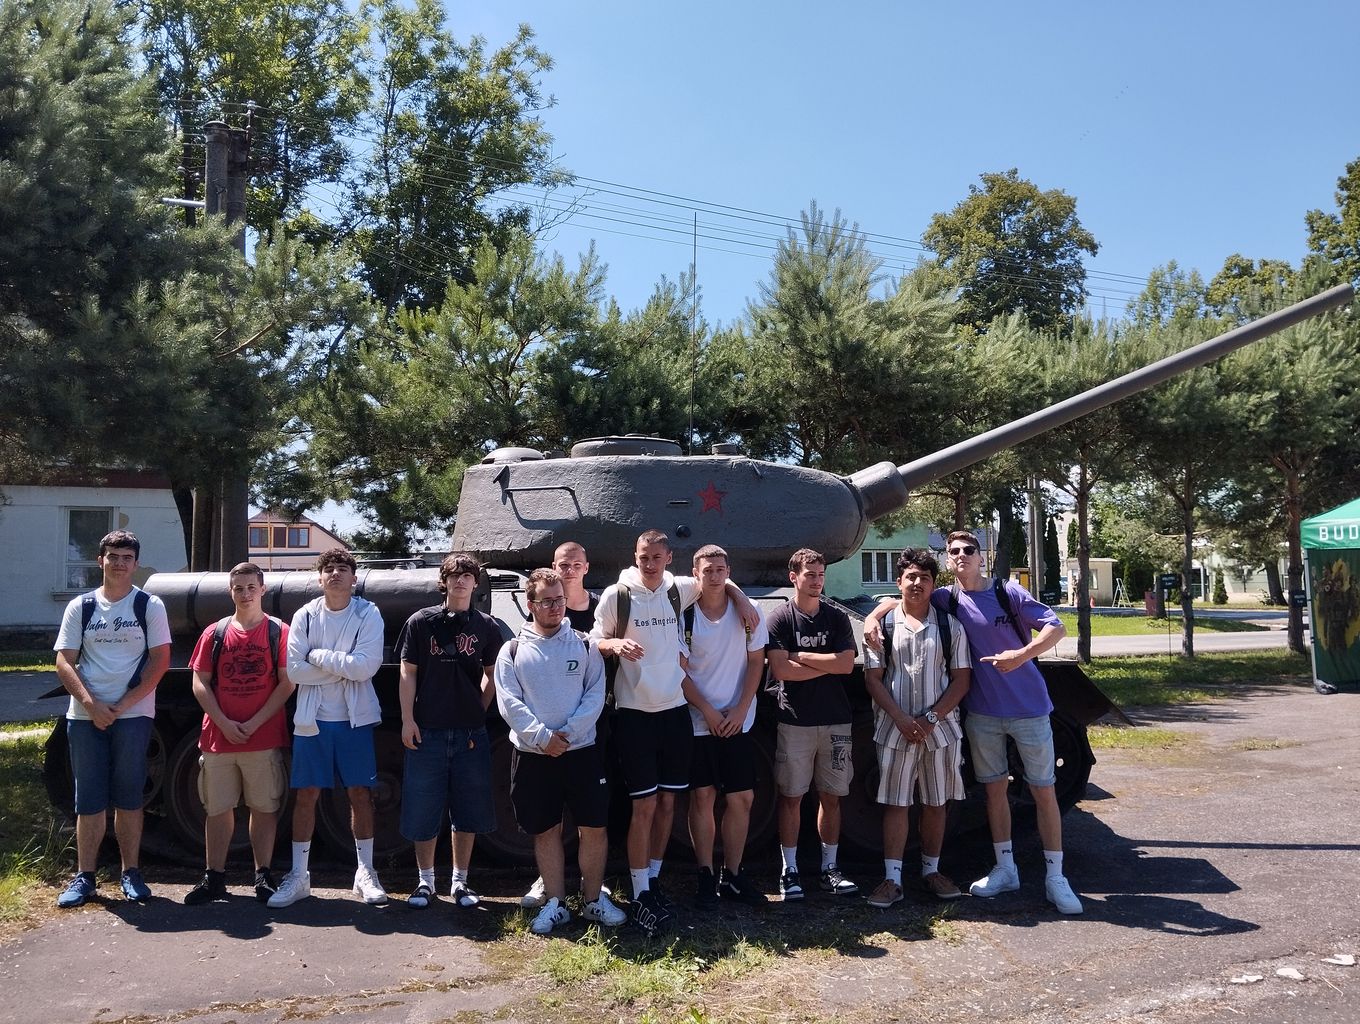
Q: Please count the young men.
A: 11